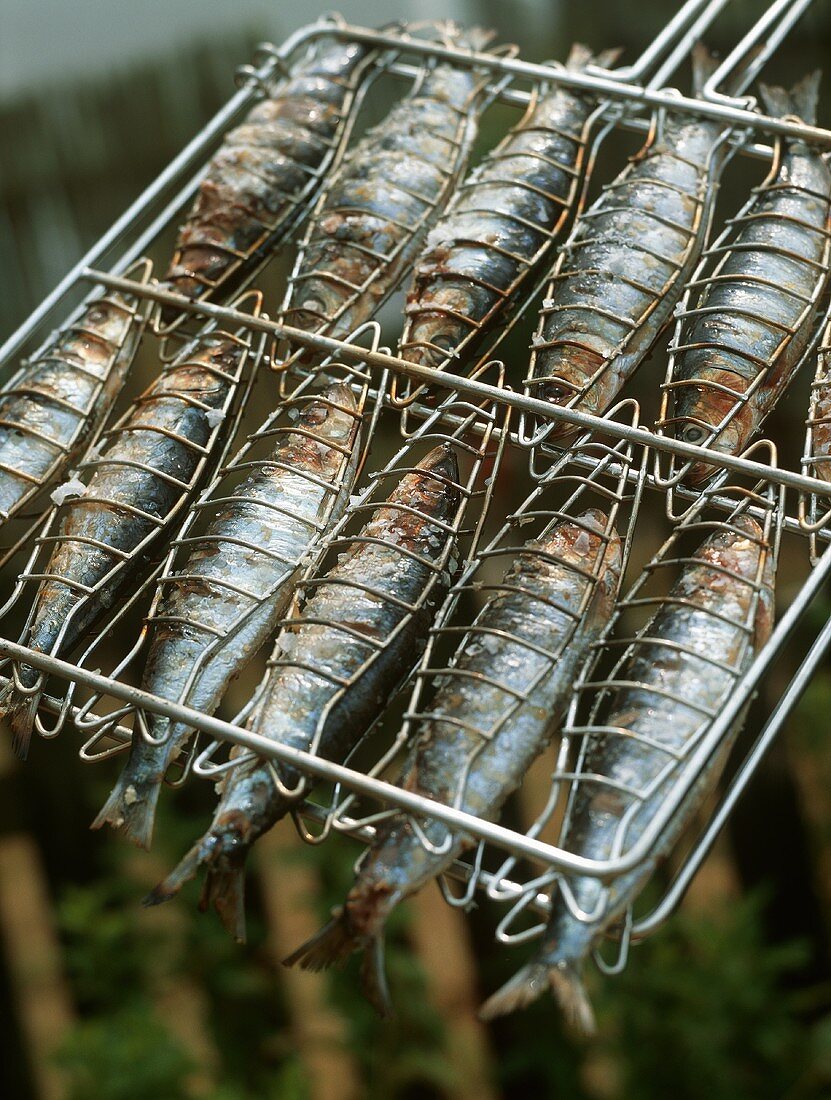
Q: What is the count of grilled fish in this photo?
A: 12